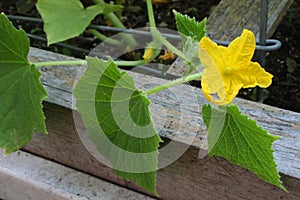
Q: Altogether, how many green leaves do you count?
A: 5